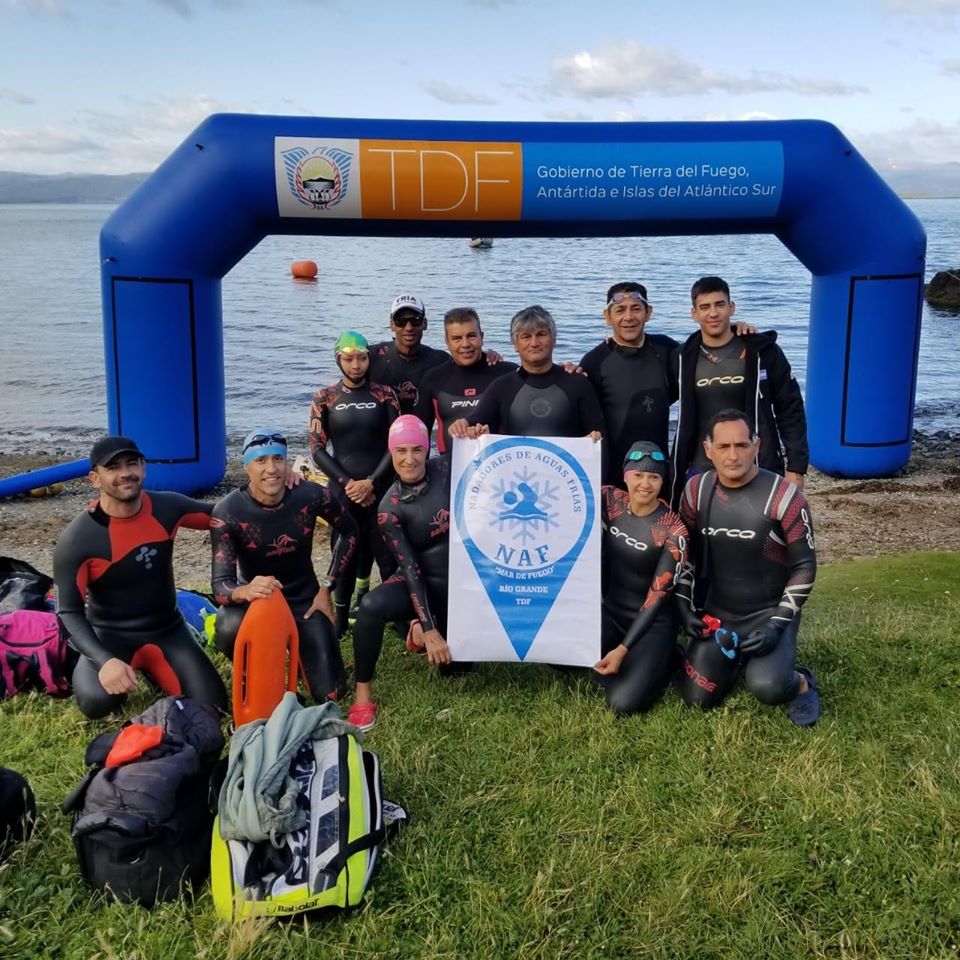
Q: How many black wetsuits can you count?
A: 11